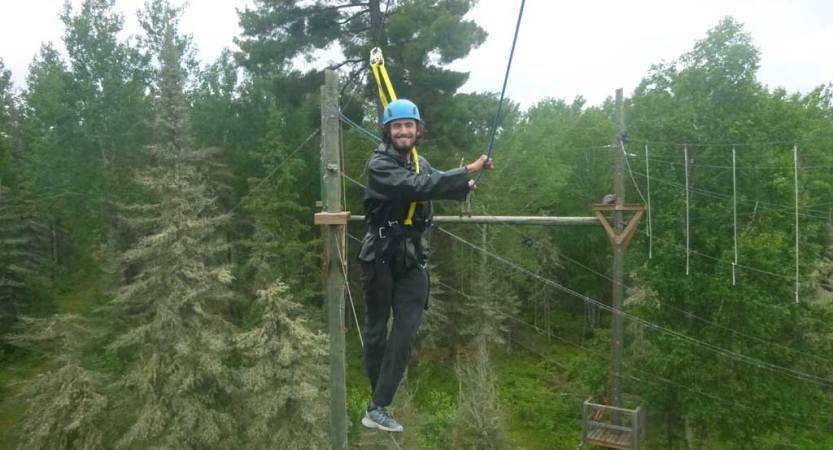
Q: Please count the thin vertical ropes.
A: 4